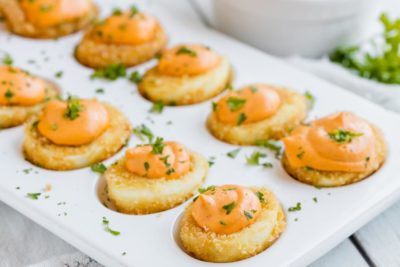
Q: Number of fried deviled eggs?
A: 9